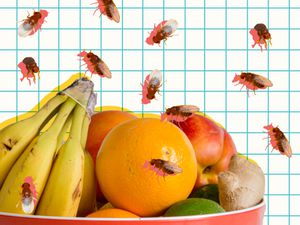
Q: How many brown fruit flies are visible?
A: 12